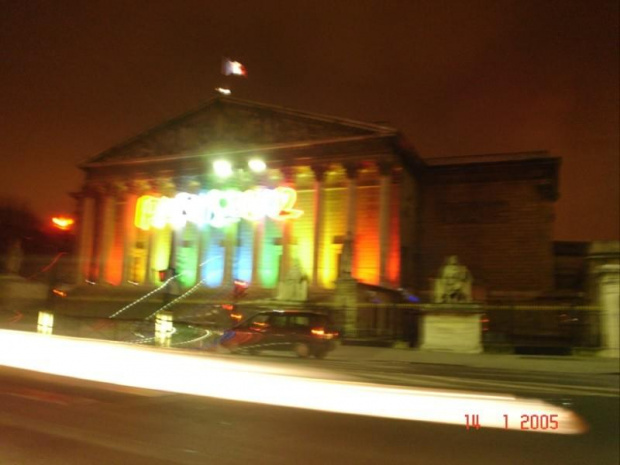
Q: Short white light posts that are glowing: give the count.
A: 2